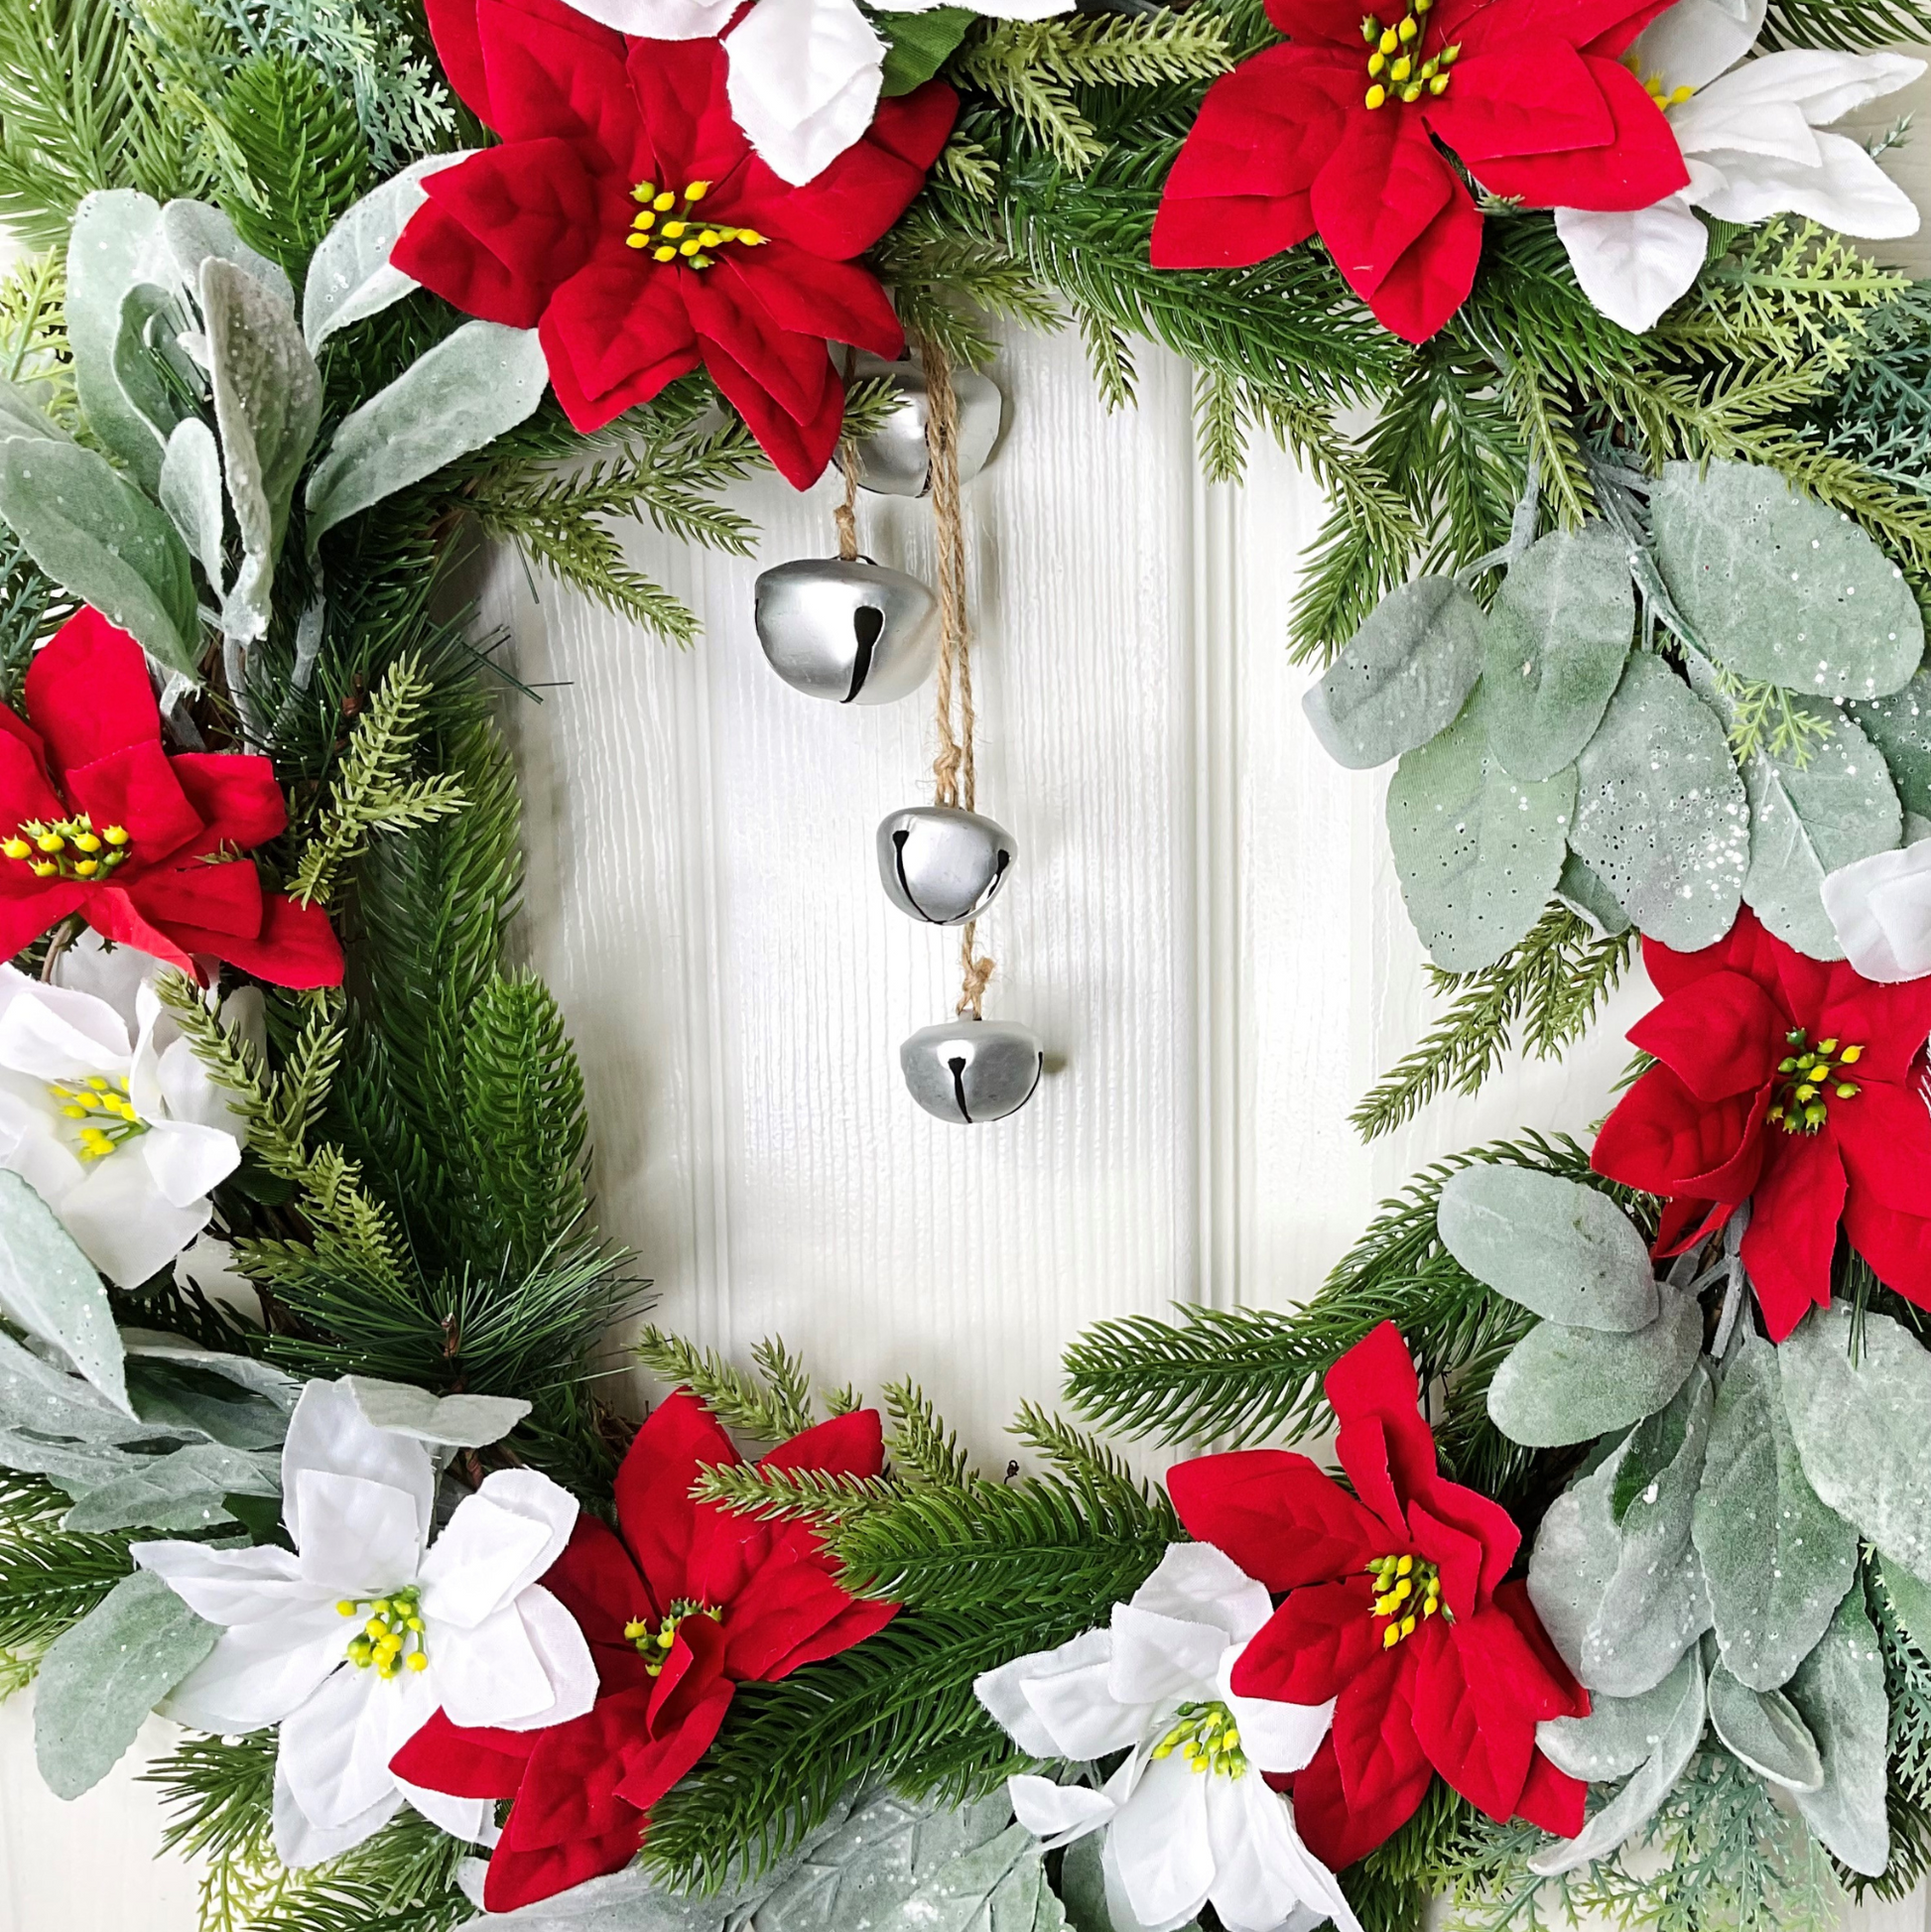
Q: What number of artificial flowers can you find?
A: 12